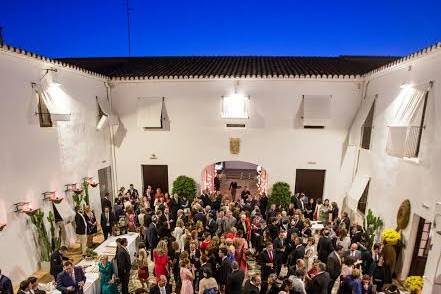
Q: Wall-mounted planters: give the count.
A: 5